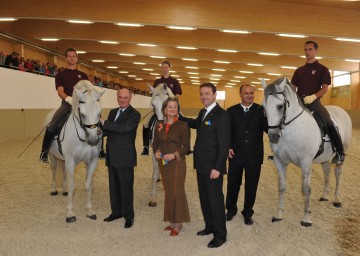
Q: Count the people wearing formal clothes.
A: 4